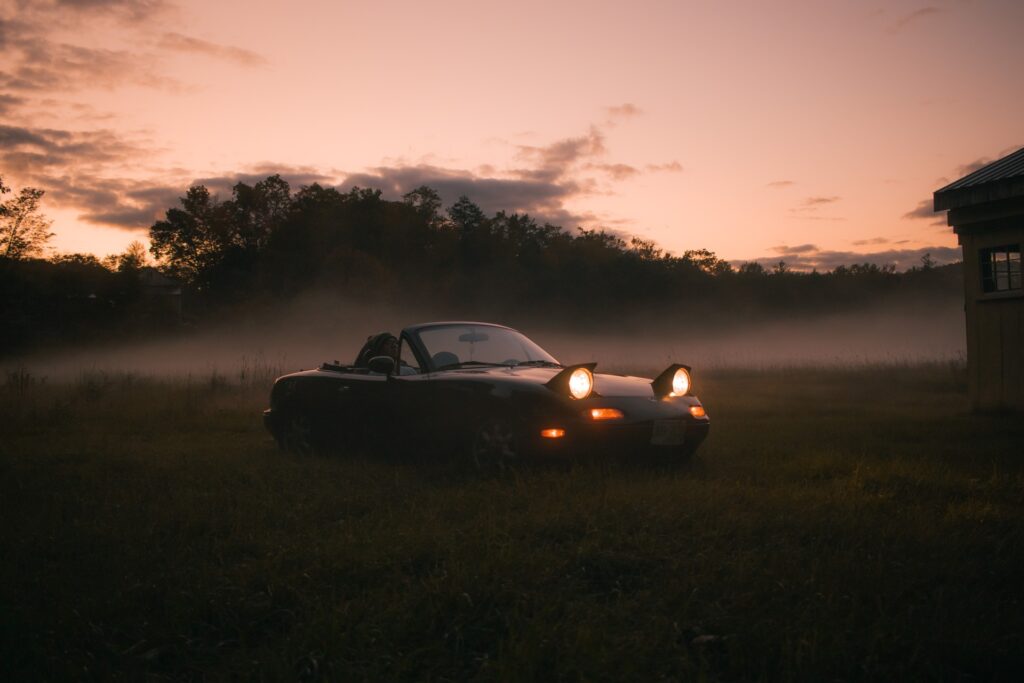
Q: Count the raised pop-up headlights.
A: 2